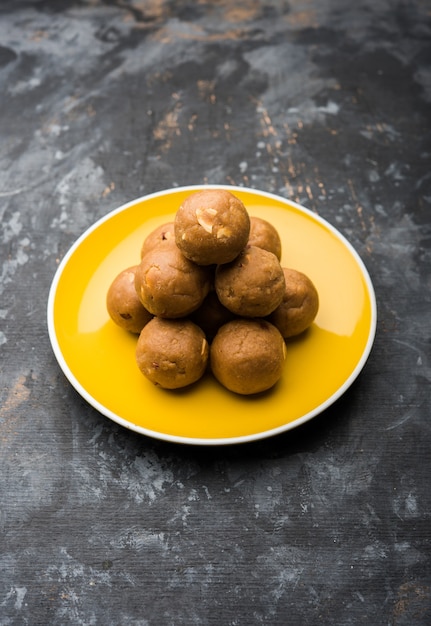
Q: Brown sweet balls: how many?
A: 10